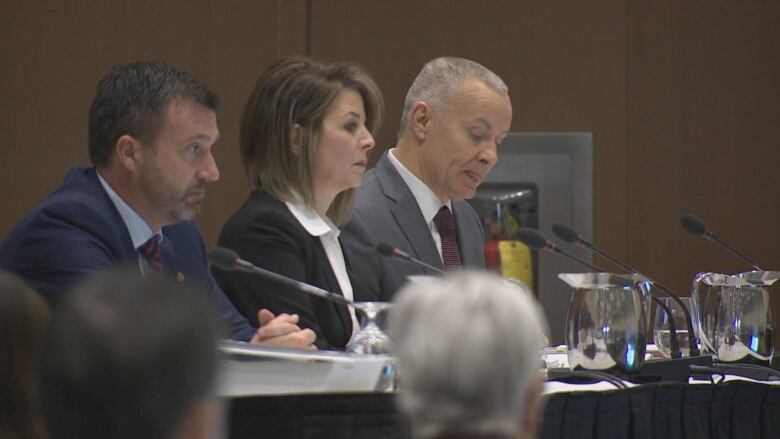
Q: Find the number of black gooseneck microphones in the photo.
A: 5